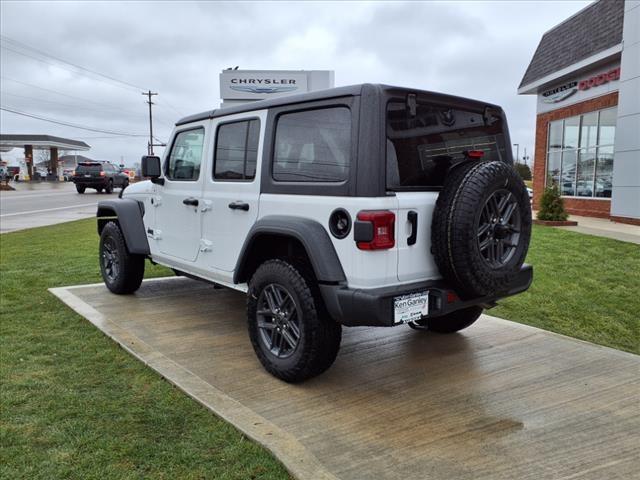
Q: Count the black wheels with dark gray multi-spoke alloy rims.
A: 3